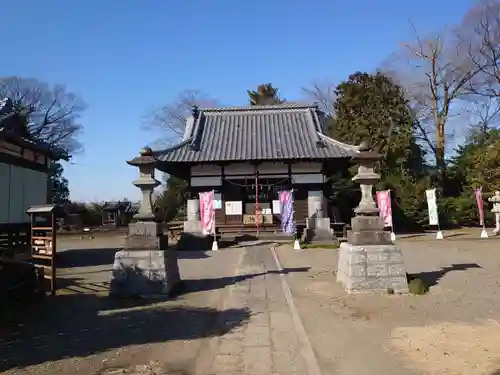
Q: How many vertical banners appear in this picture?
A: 5